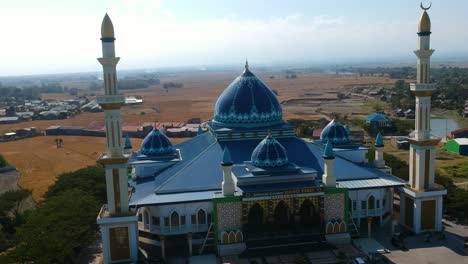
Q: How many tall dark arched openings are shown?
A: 3